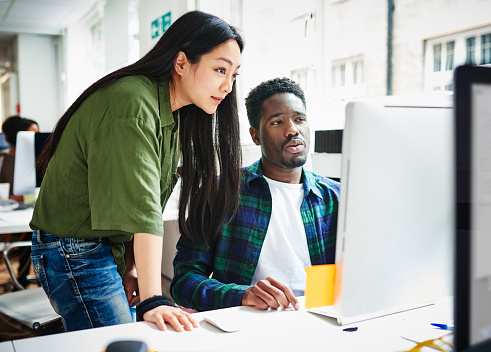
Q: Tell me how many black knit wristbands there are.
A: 1